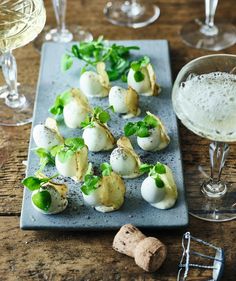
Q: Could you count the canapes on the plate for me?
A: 12